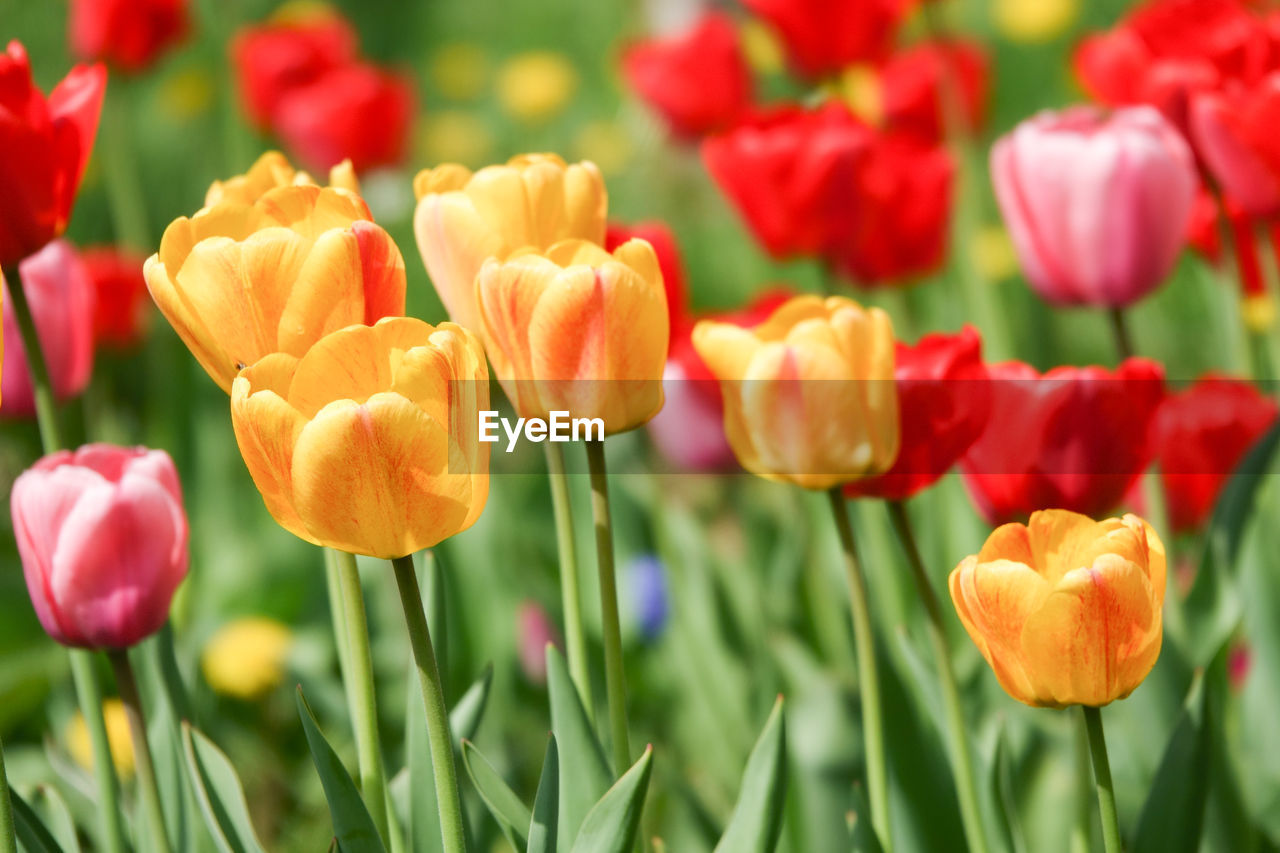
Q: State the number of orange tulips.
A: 6